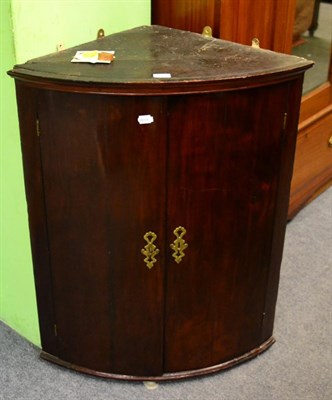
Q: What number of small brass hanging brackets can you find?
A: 4